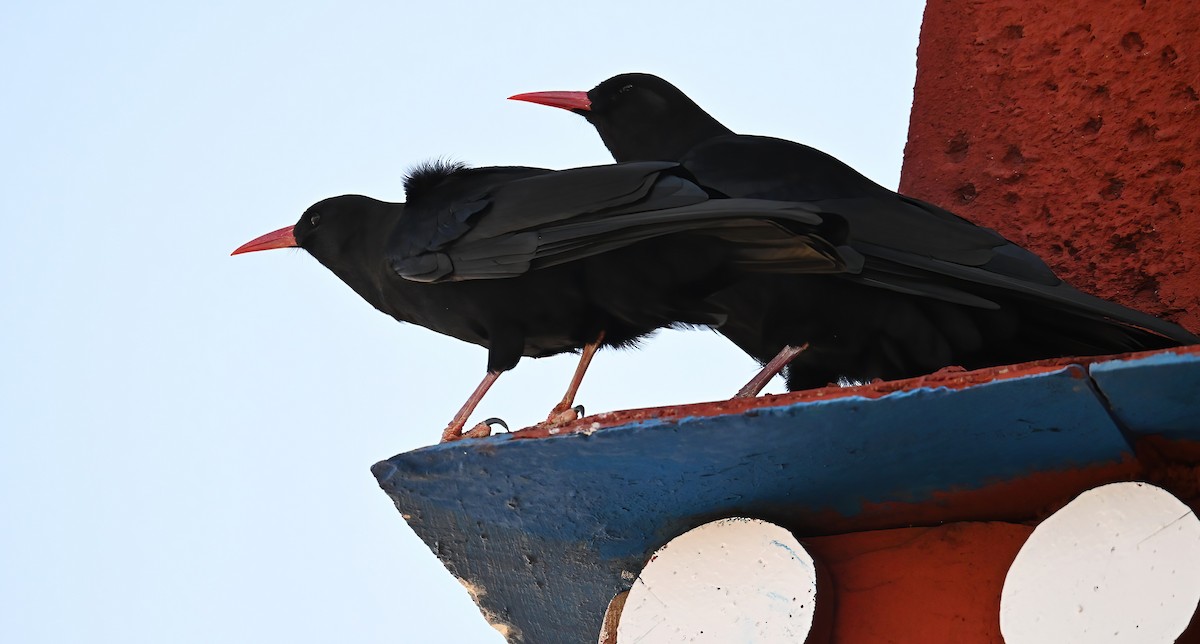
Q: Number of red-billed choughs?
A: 2